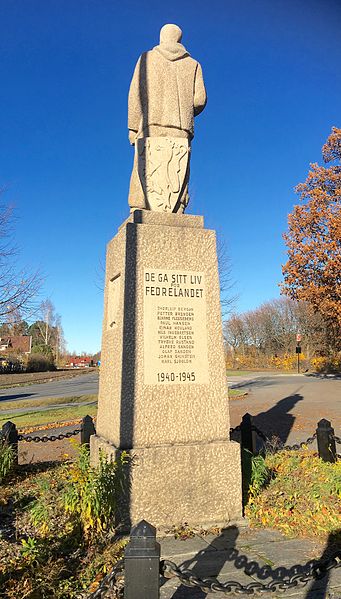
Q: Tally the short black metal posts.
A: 5